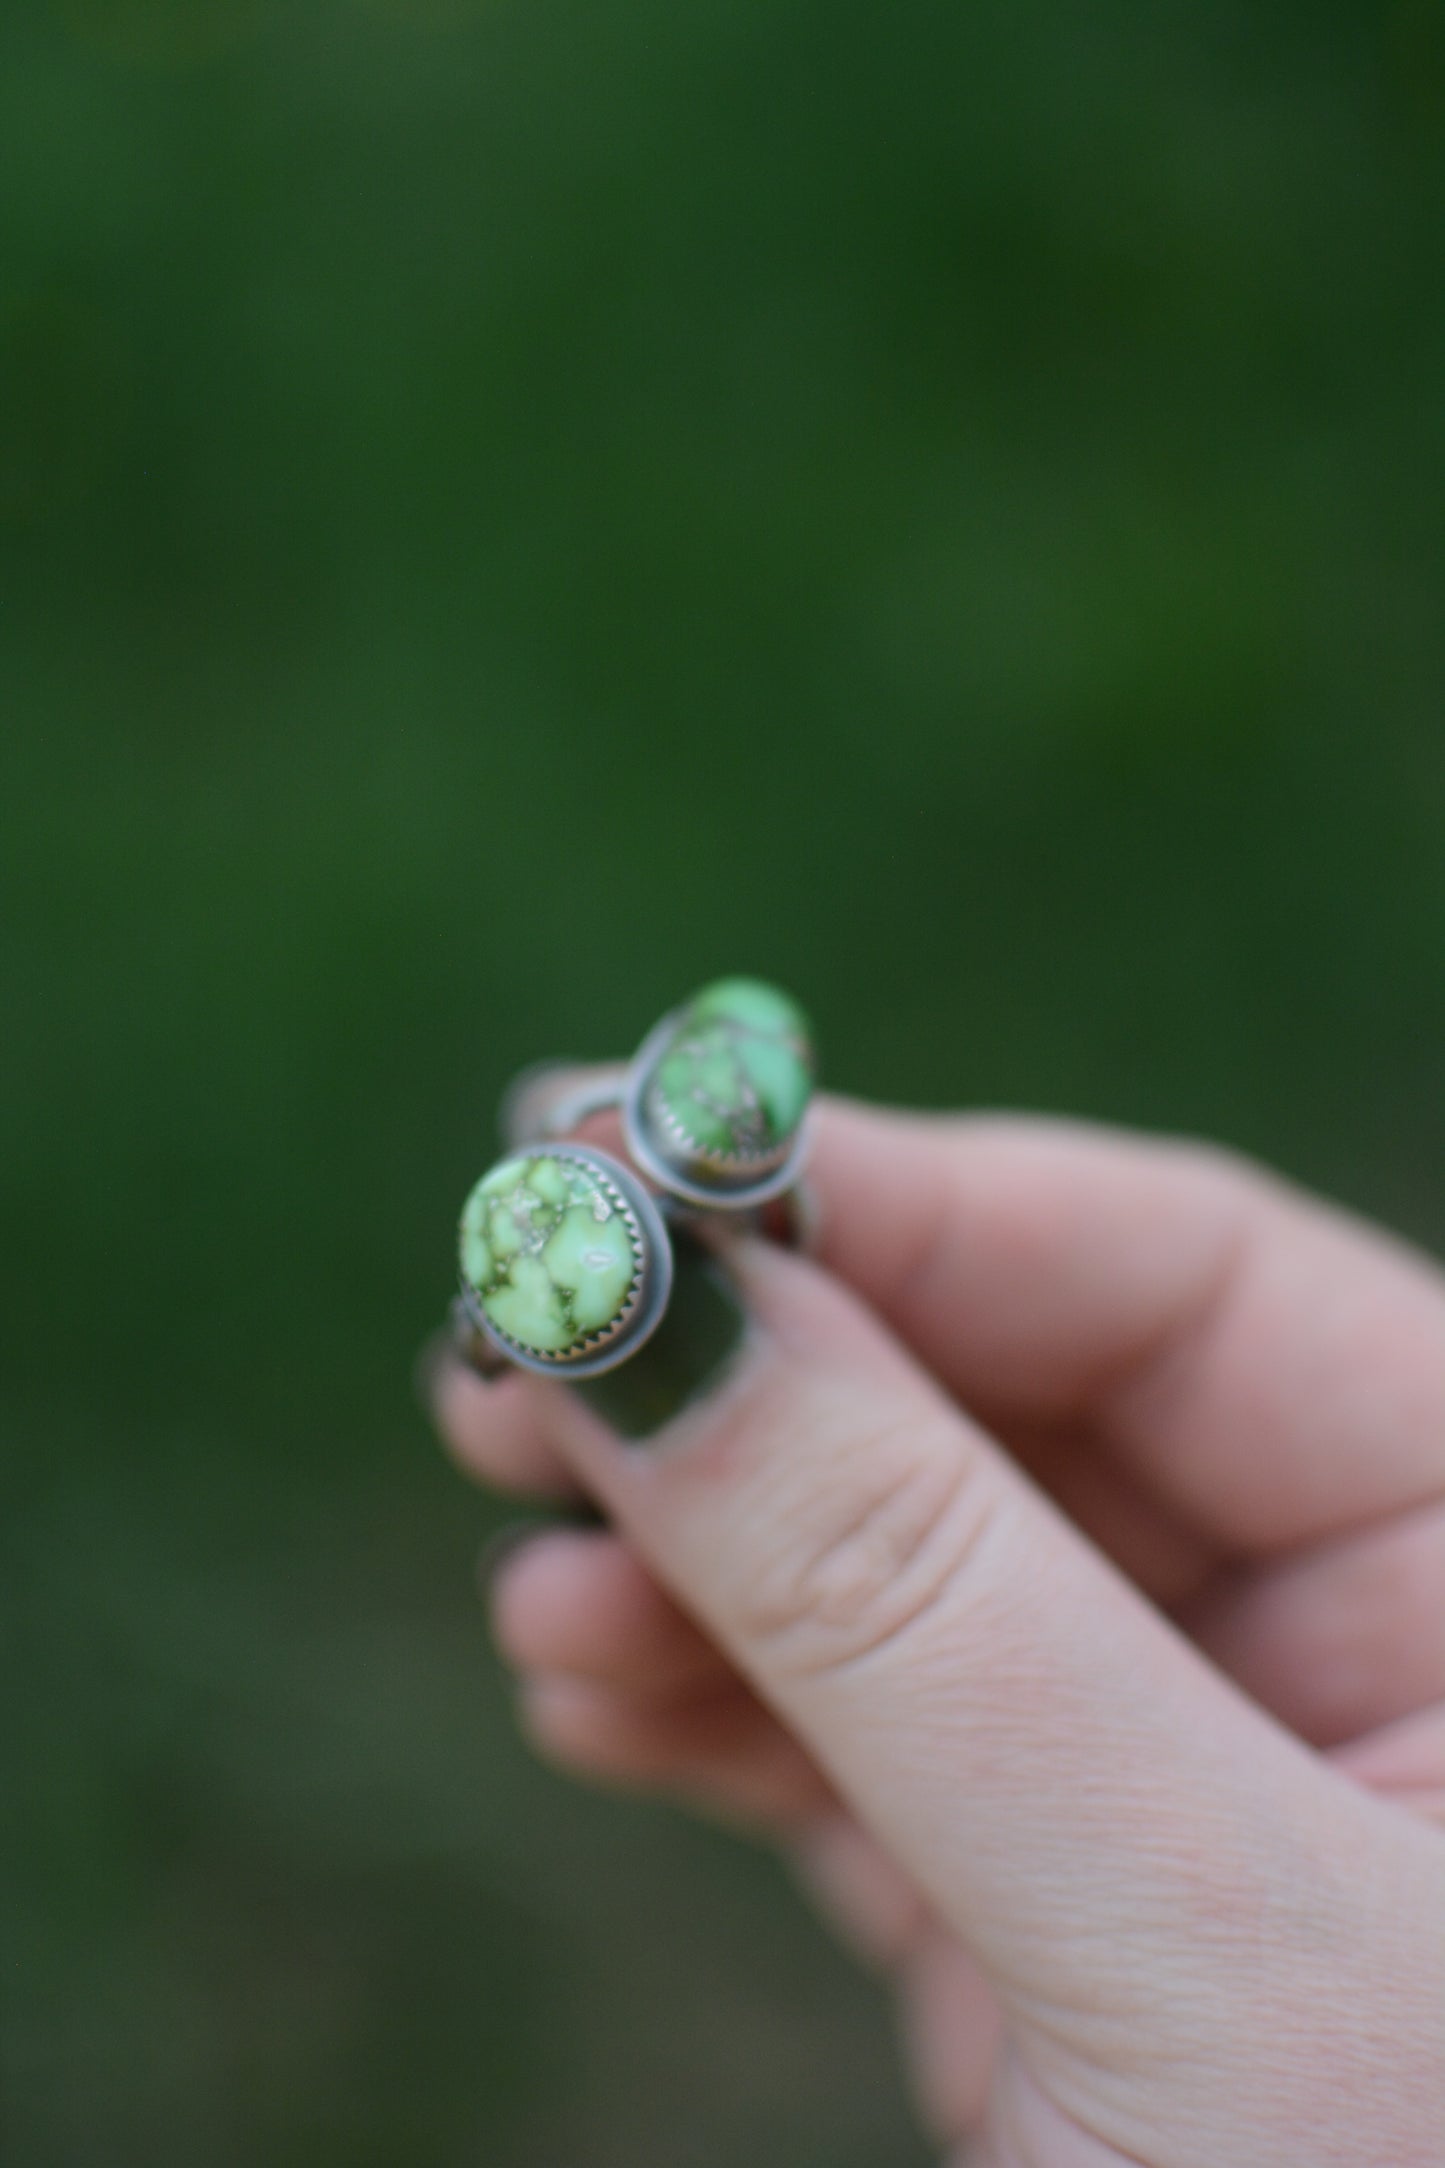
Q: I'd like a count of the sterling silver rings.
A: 2